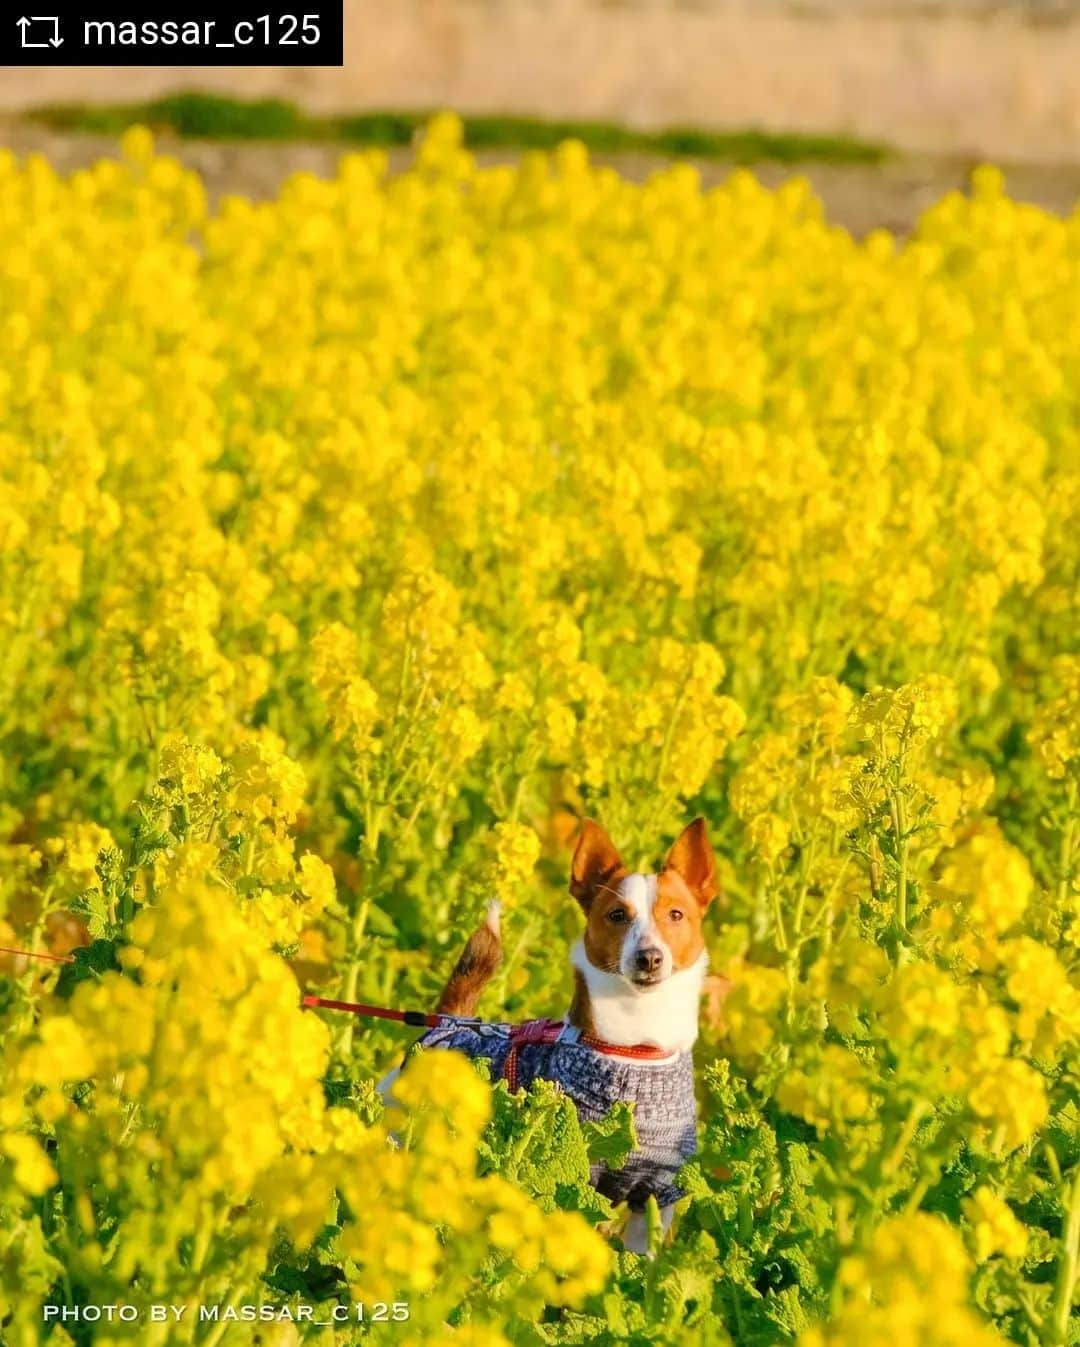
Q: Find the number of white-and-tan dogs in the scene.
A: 1